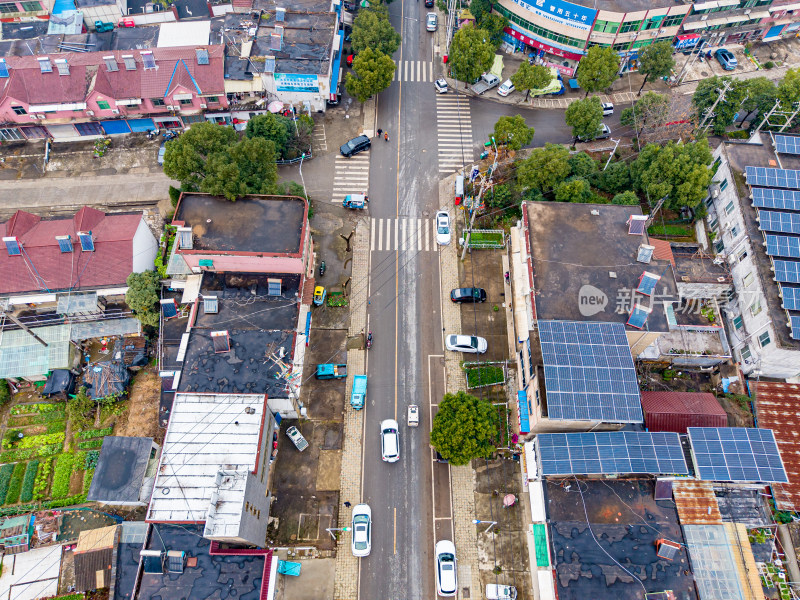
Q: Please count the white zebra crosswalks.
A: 4